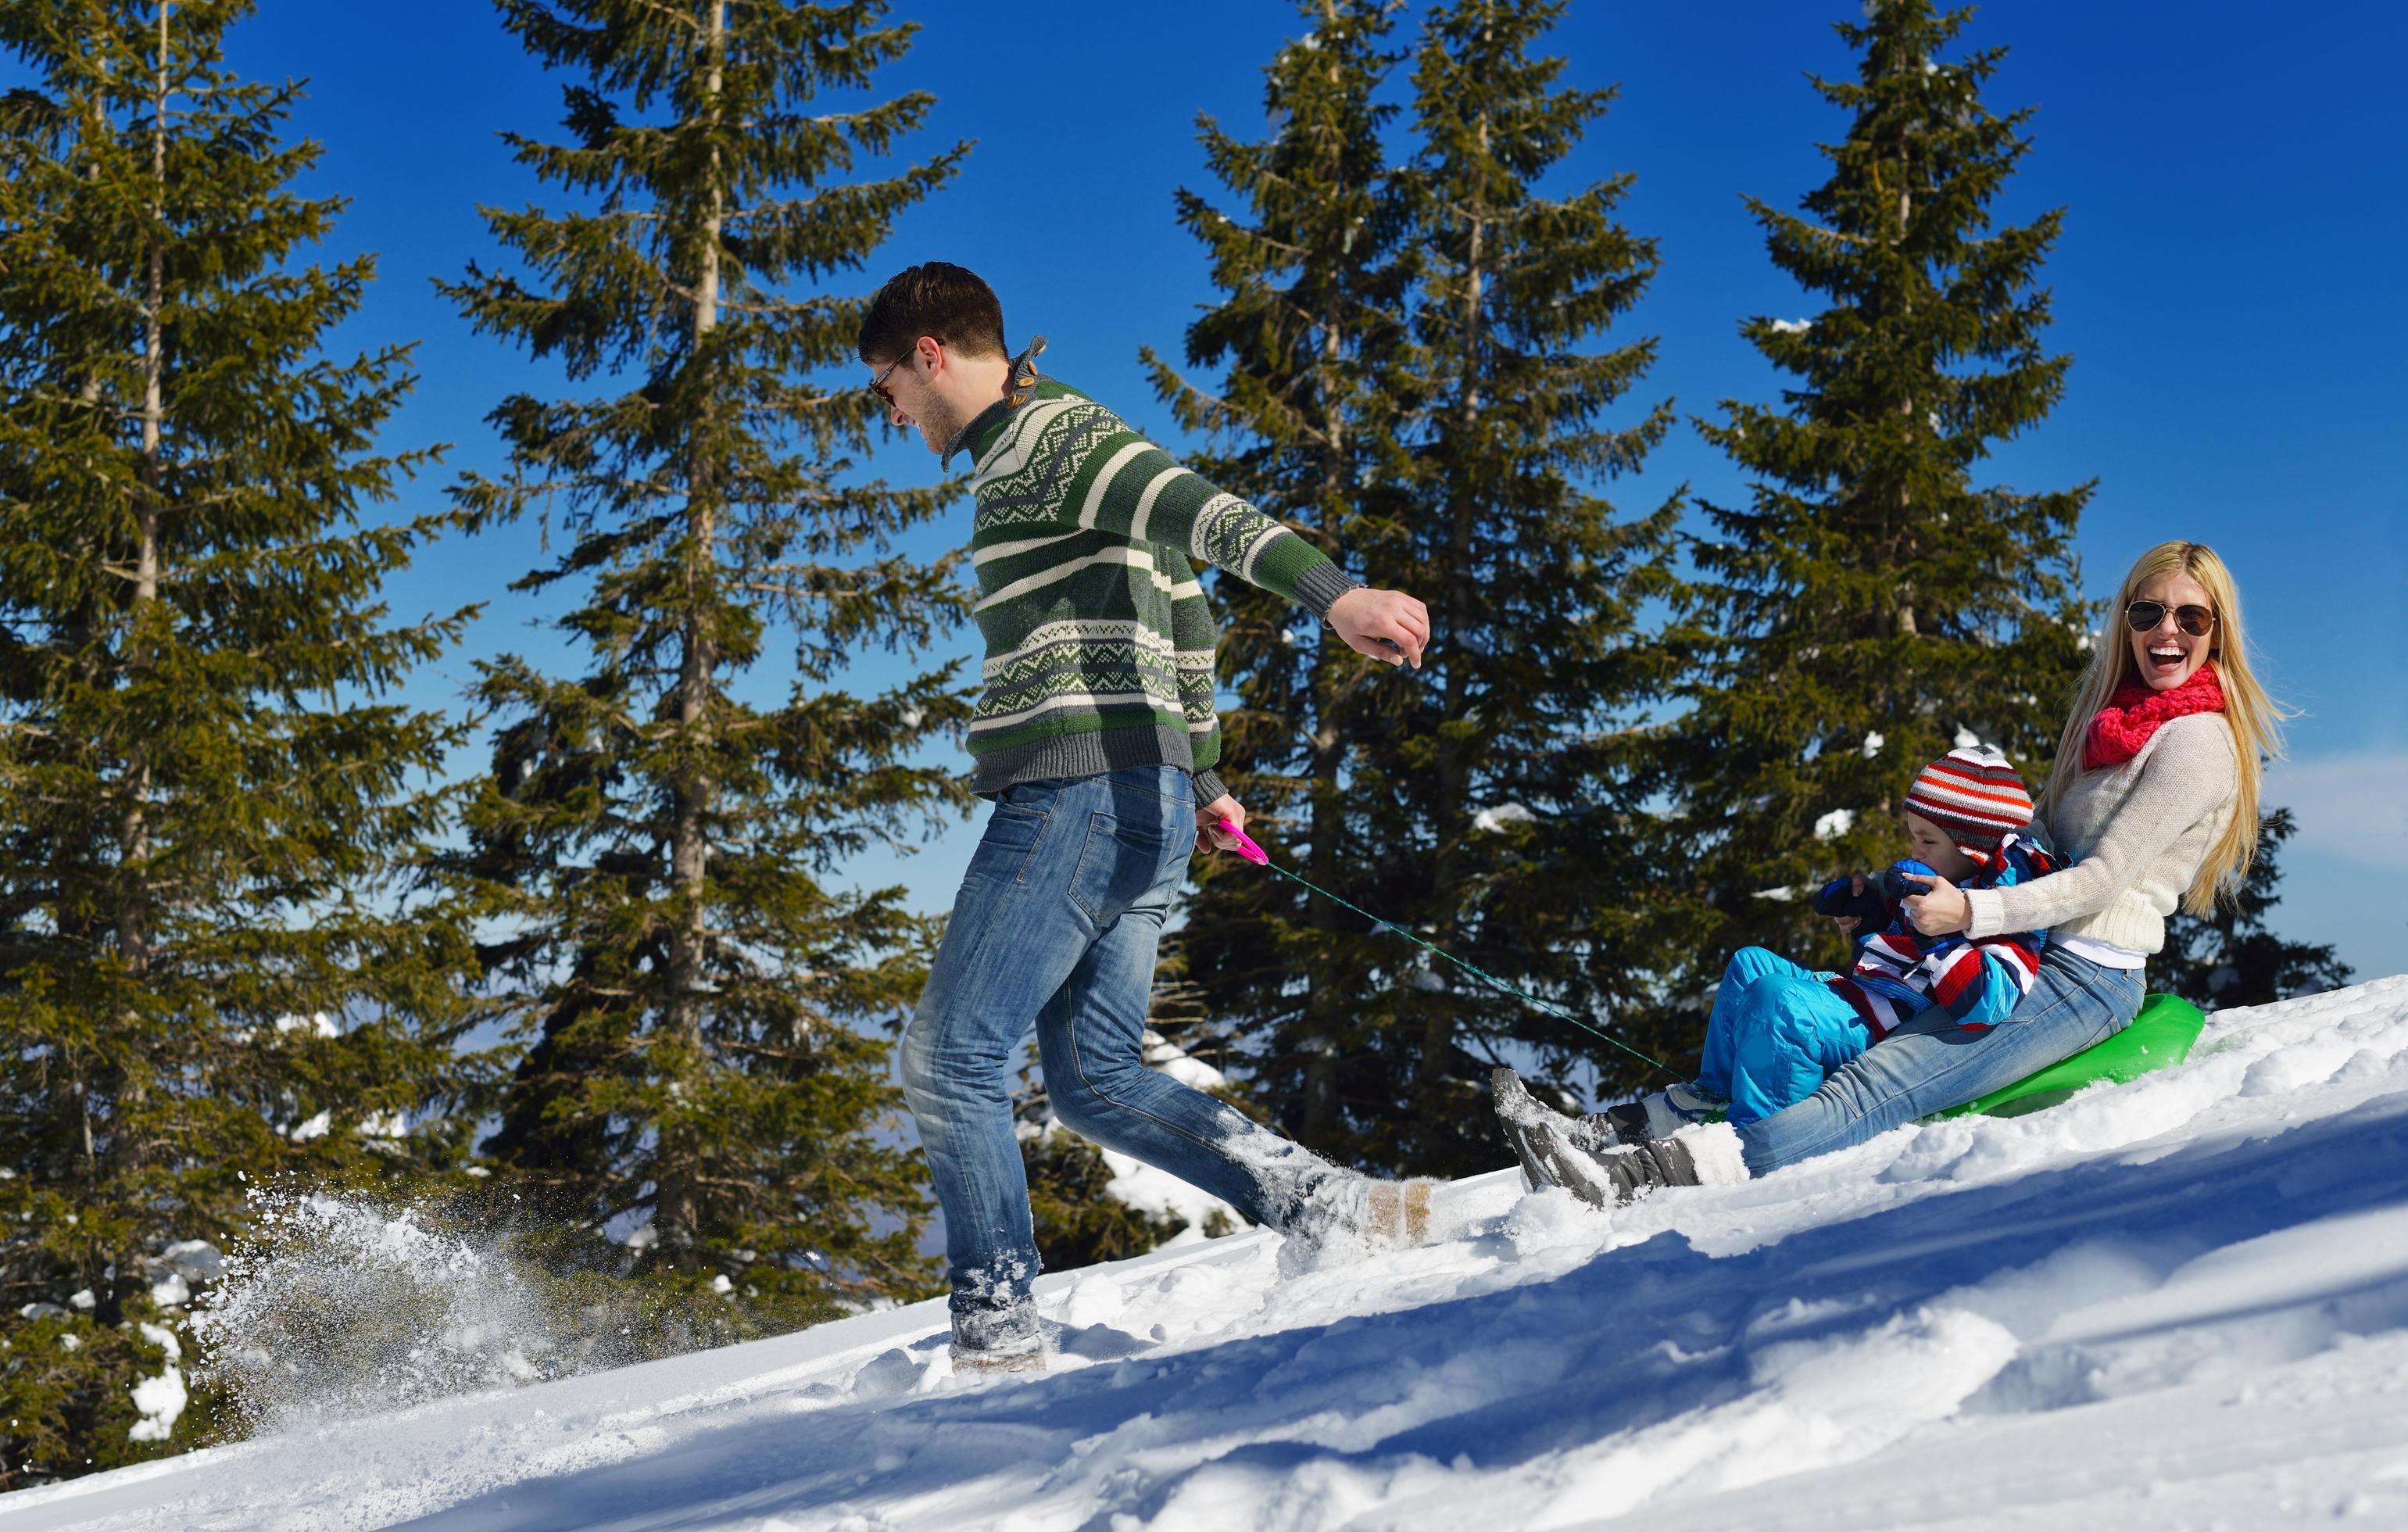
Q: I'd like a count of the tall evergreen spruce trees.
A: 5